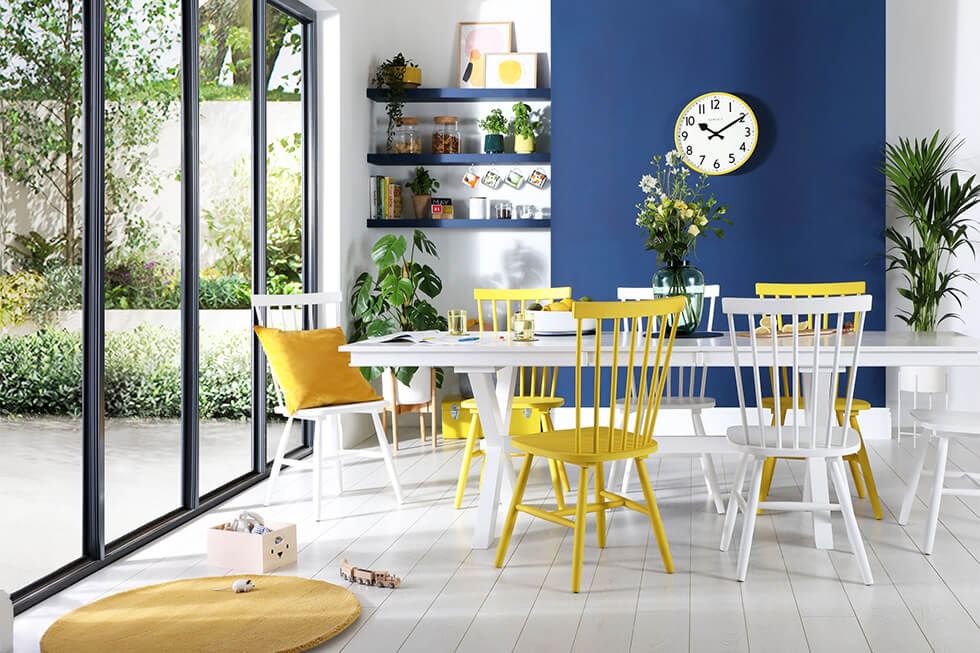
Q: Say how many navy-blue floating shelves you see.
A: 3